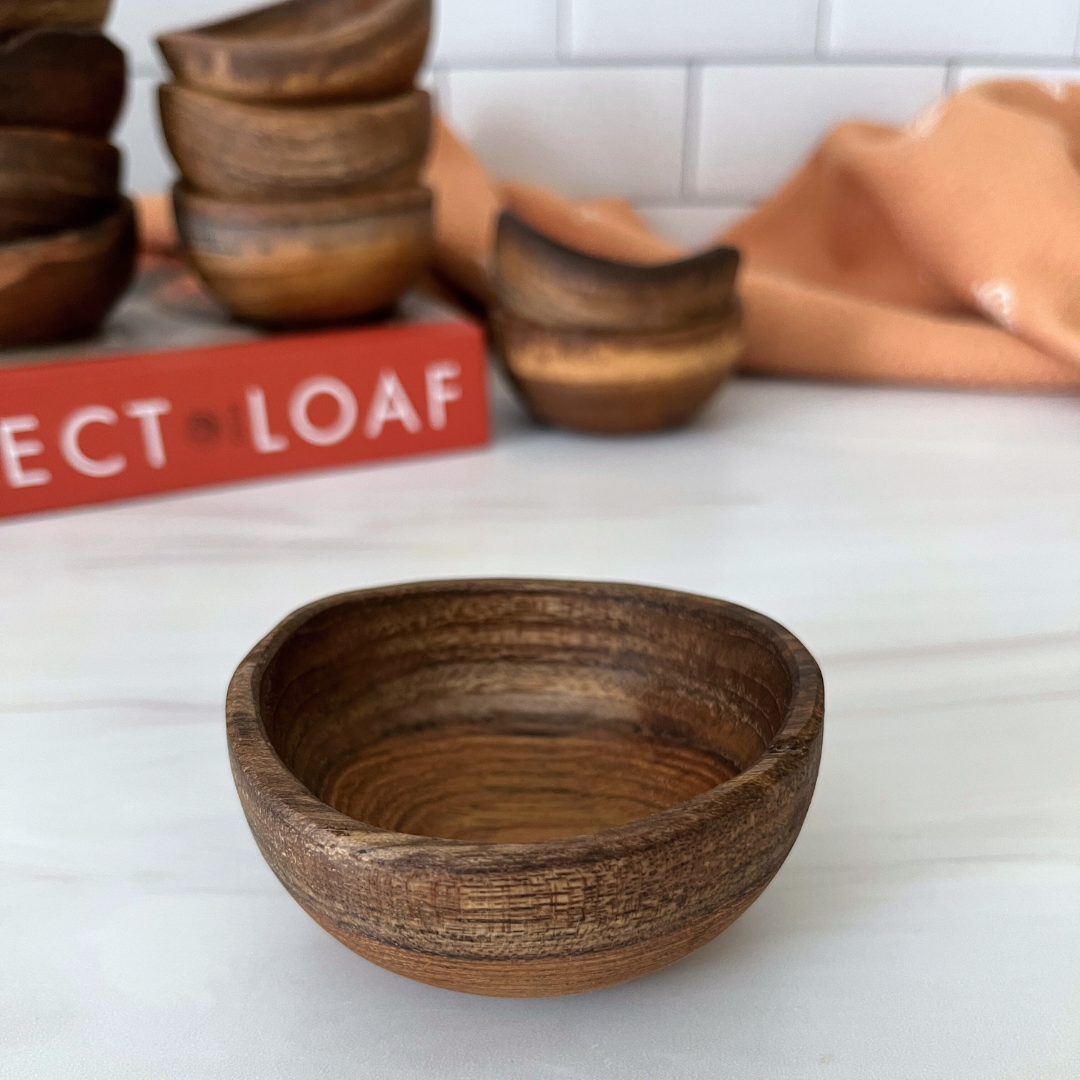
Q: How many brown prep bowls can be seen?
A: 10